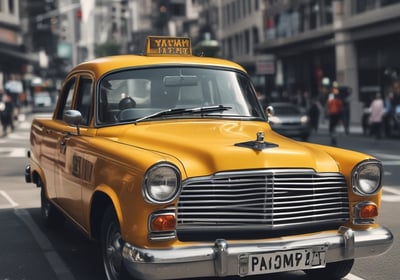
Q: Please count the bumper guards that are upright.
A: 2